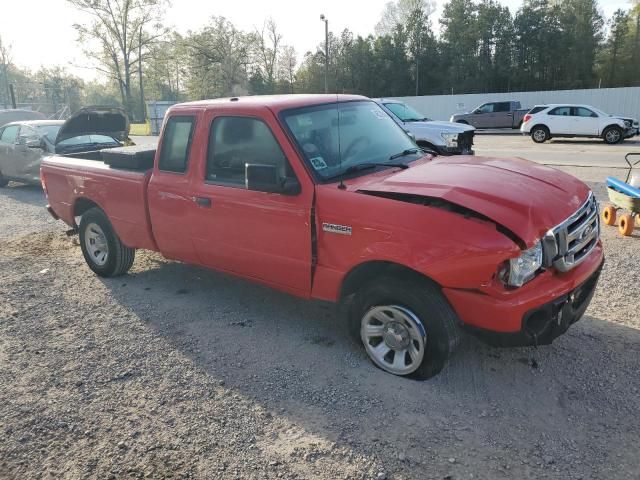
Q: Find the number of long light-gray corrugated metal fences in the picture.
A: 1